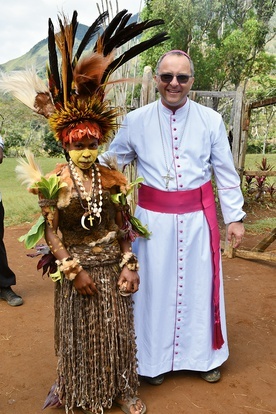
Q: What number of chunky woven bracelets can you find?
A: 2